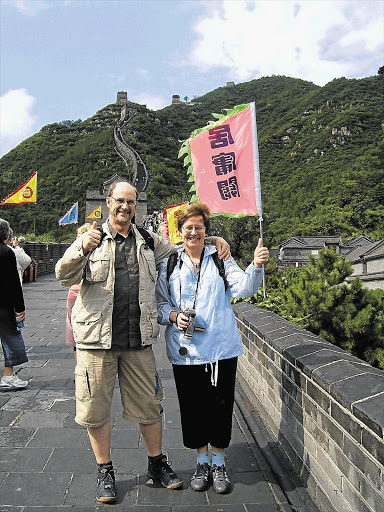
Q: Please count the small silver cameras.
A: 1